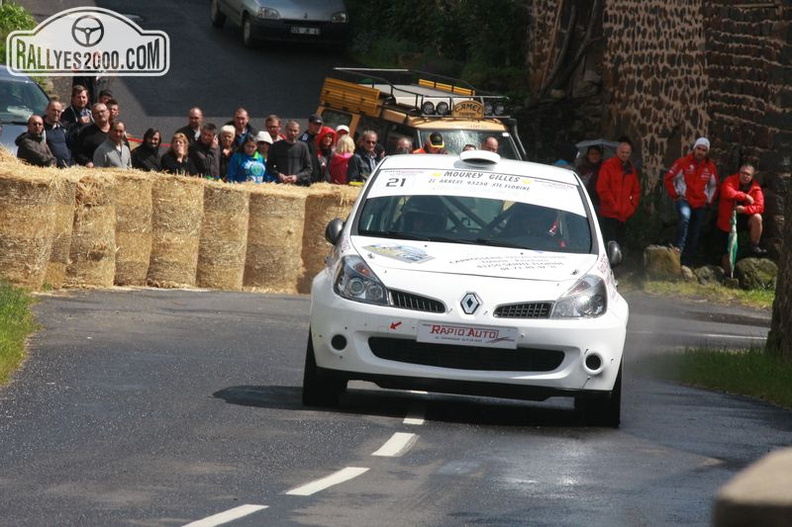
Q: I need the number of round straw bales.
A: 8